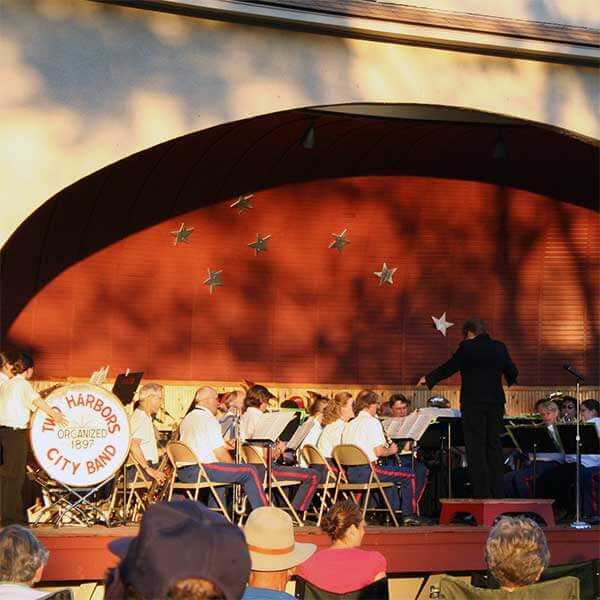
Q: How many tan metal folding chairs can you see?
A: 5